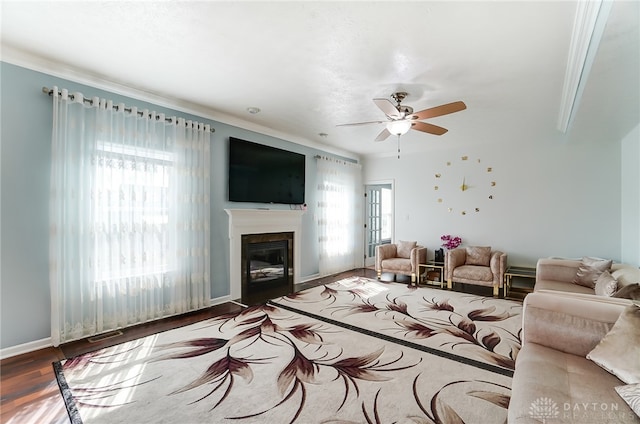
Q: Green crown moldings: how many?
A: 0